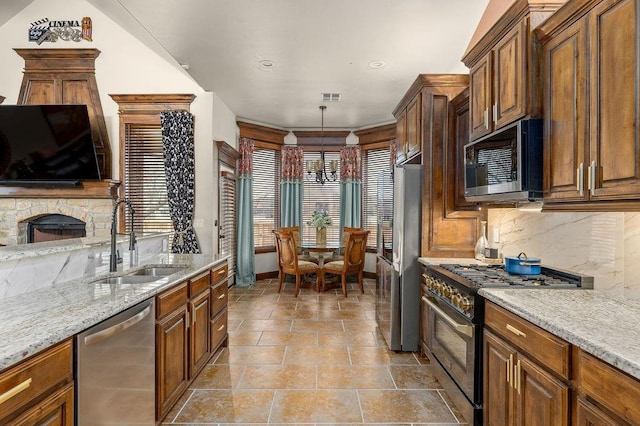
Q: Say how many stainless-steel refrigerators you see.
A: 1